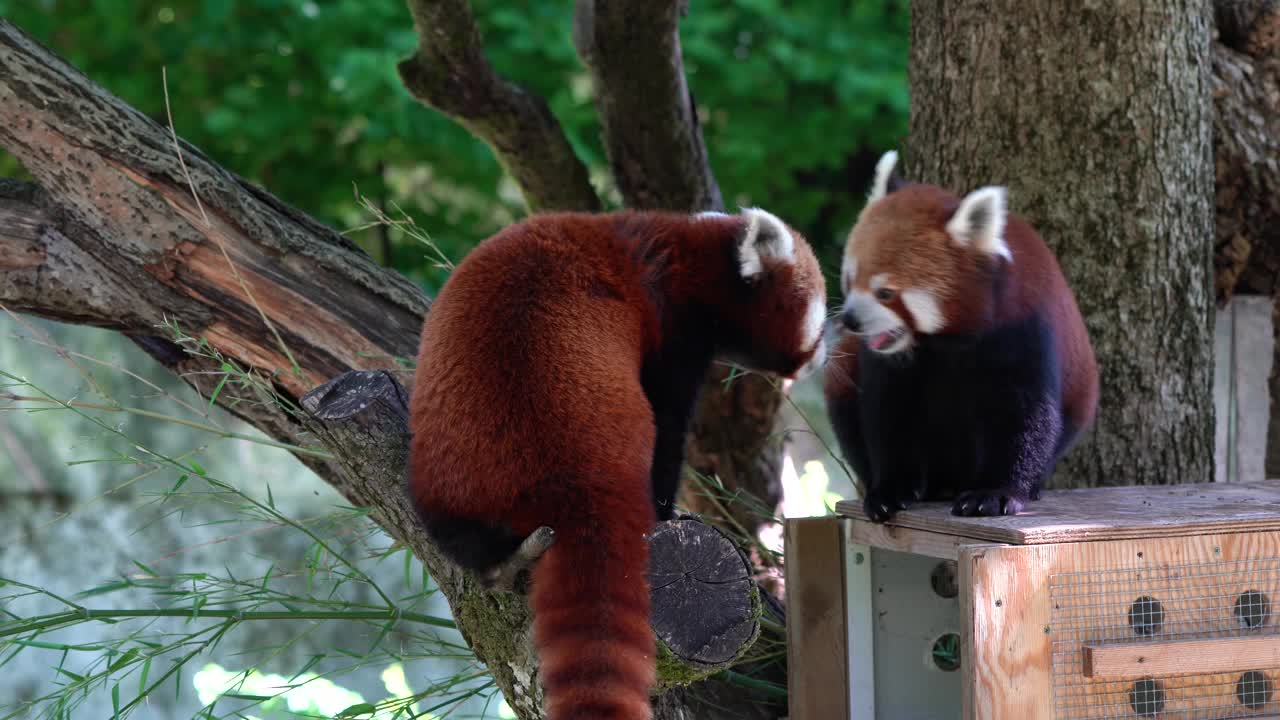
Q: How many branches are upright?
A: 2